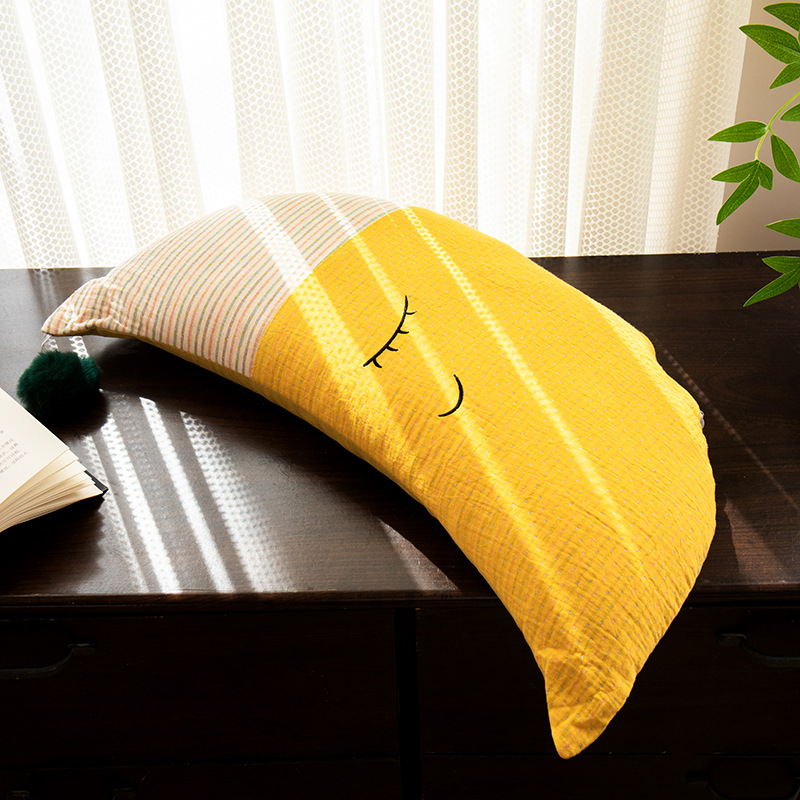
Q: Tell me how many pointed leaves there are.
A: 12